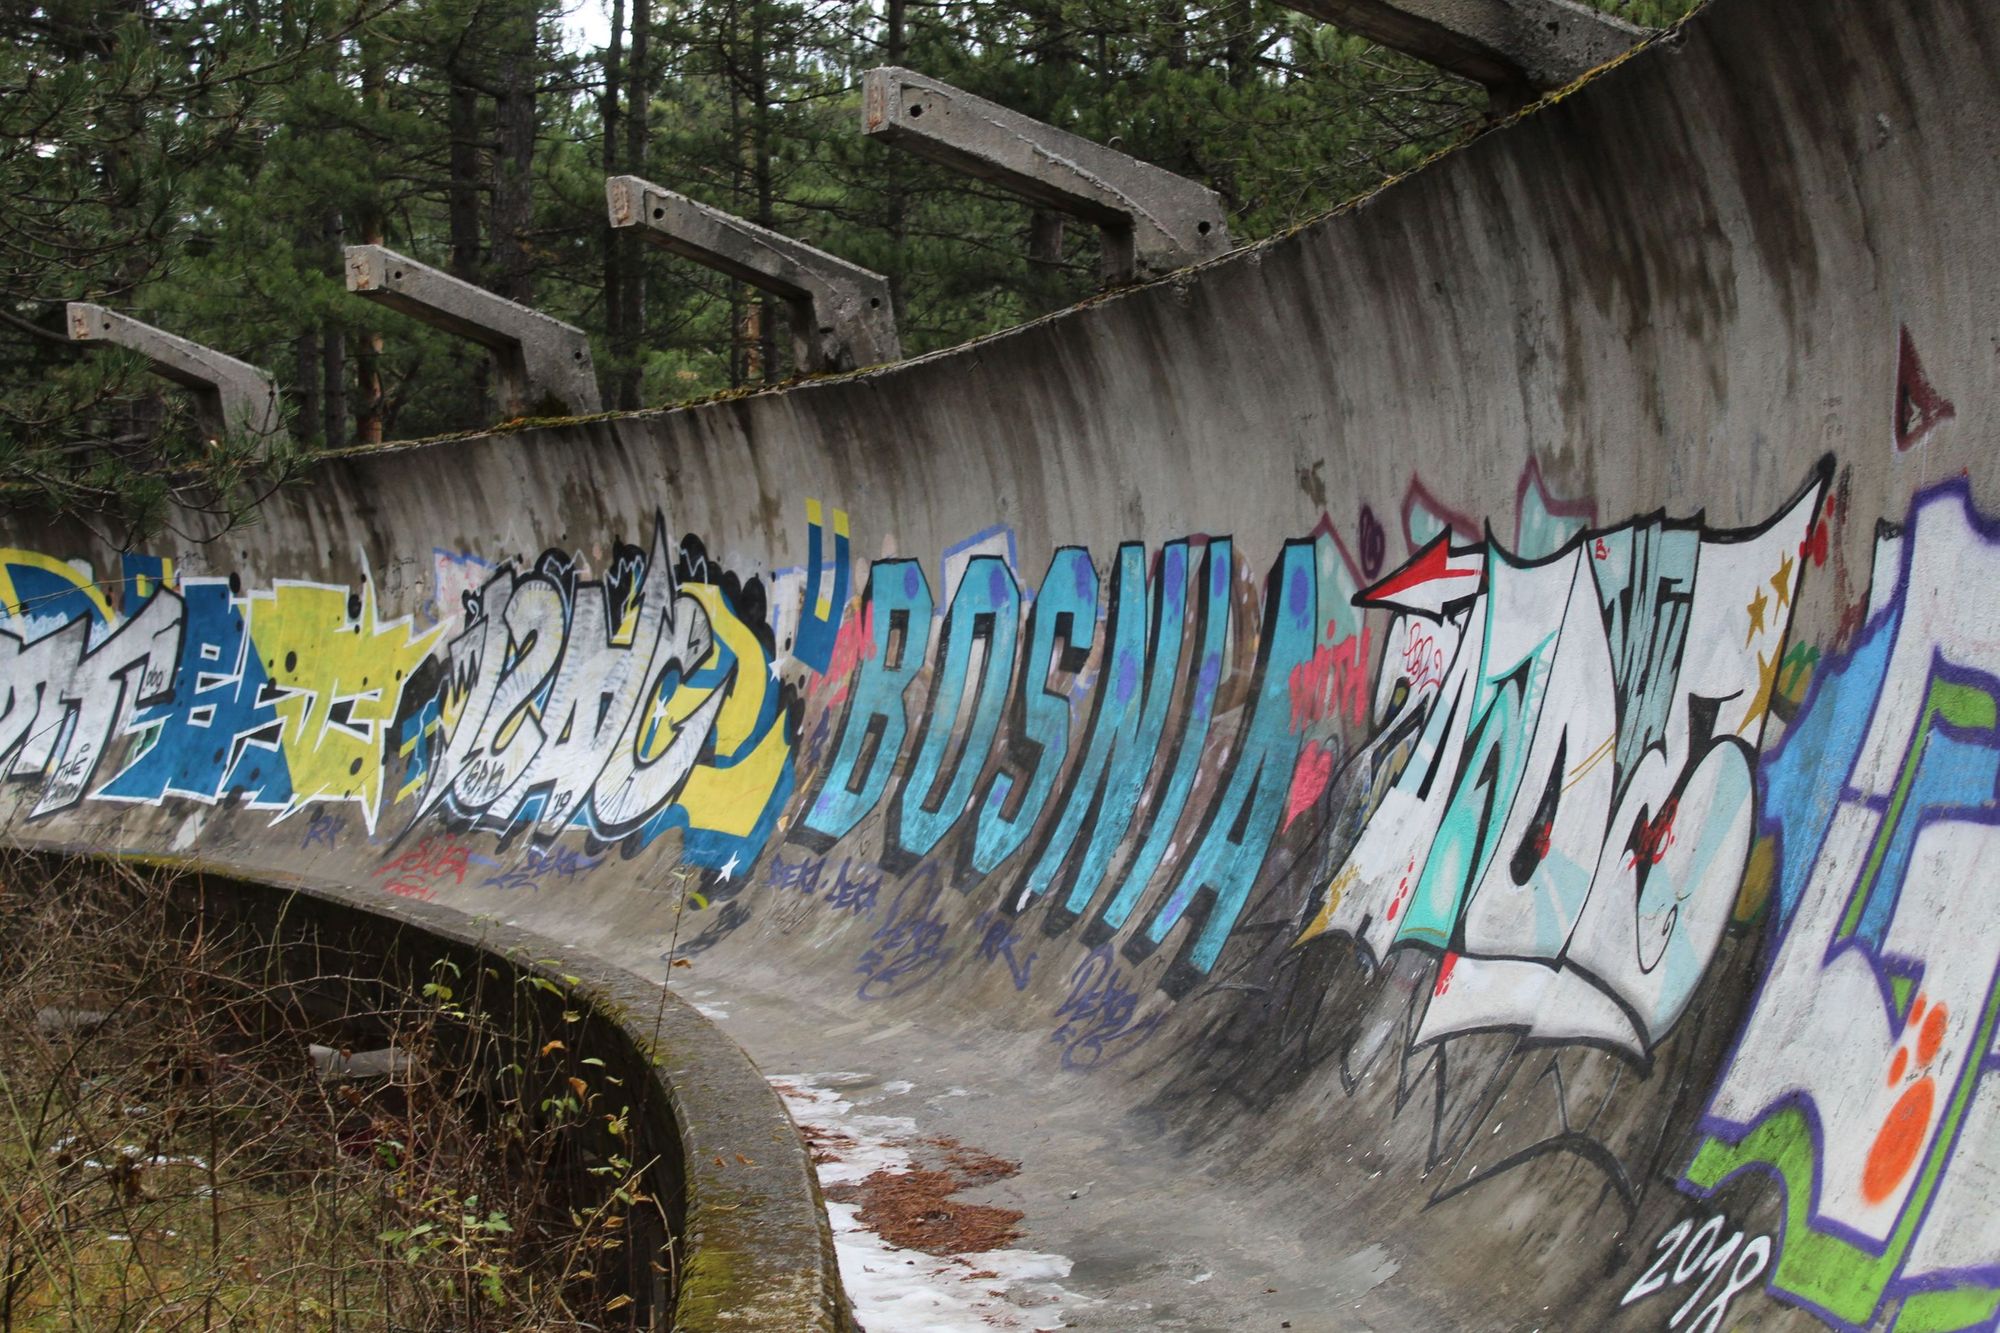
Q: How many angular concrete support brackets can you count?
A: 5